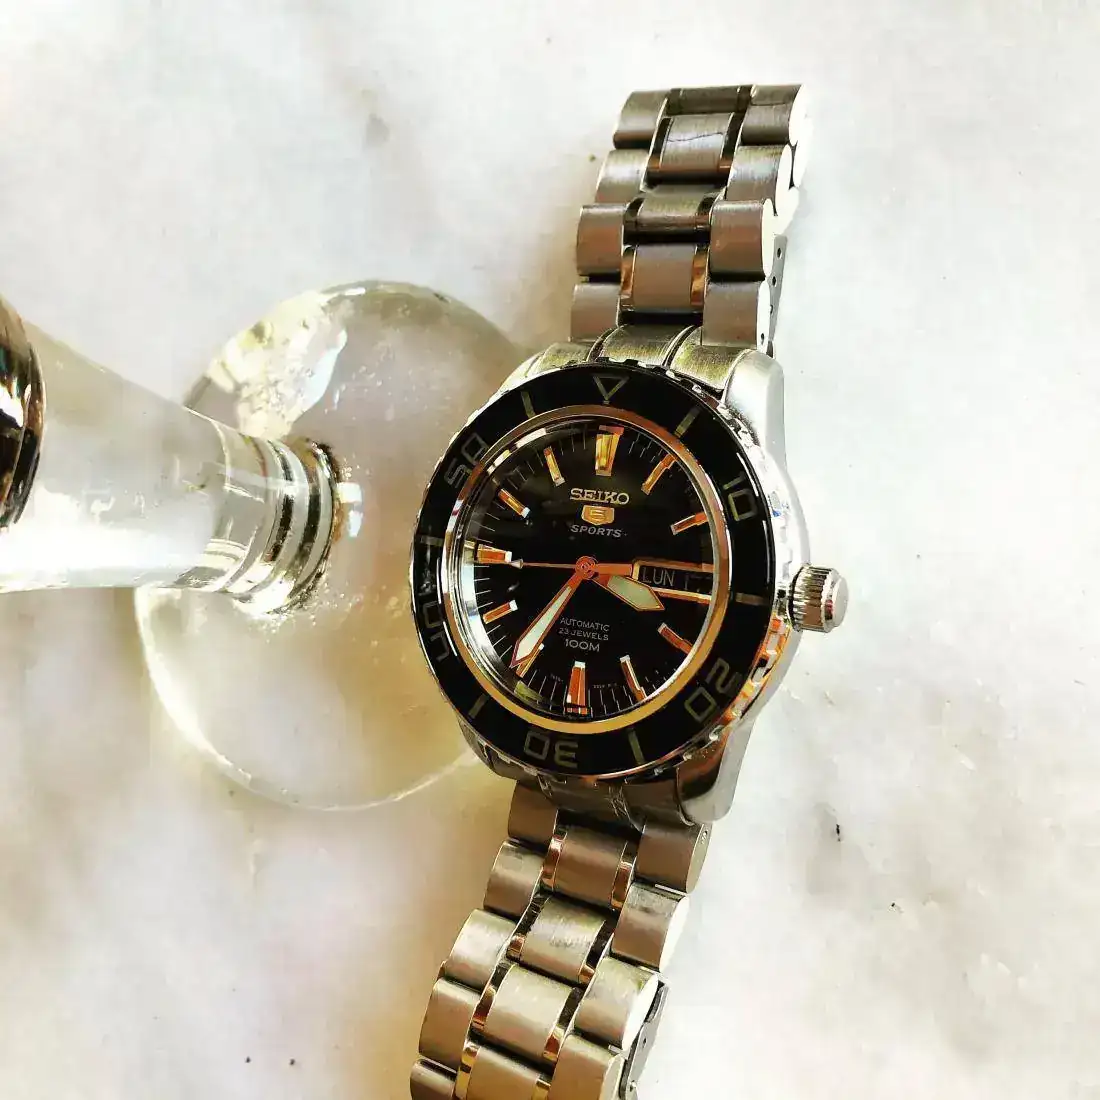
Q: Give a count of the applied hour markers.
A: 11